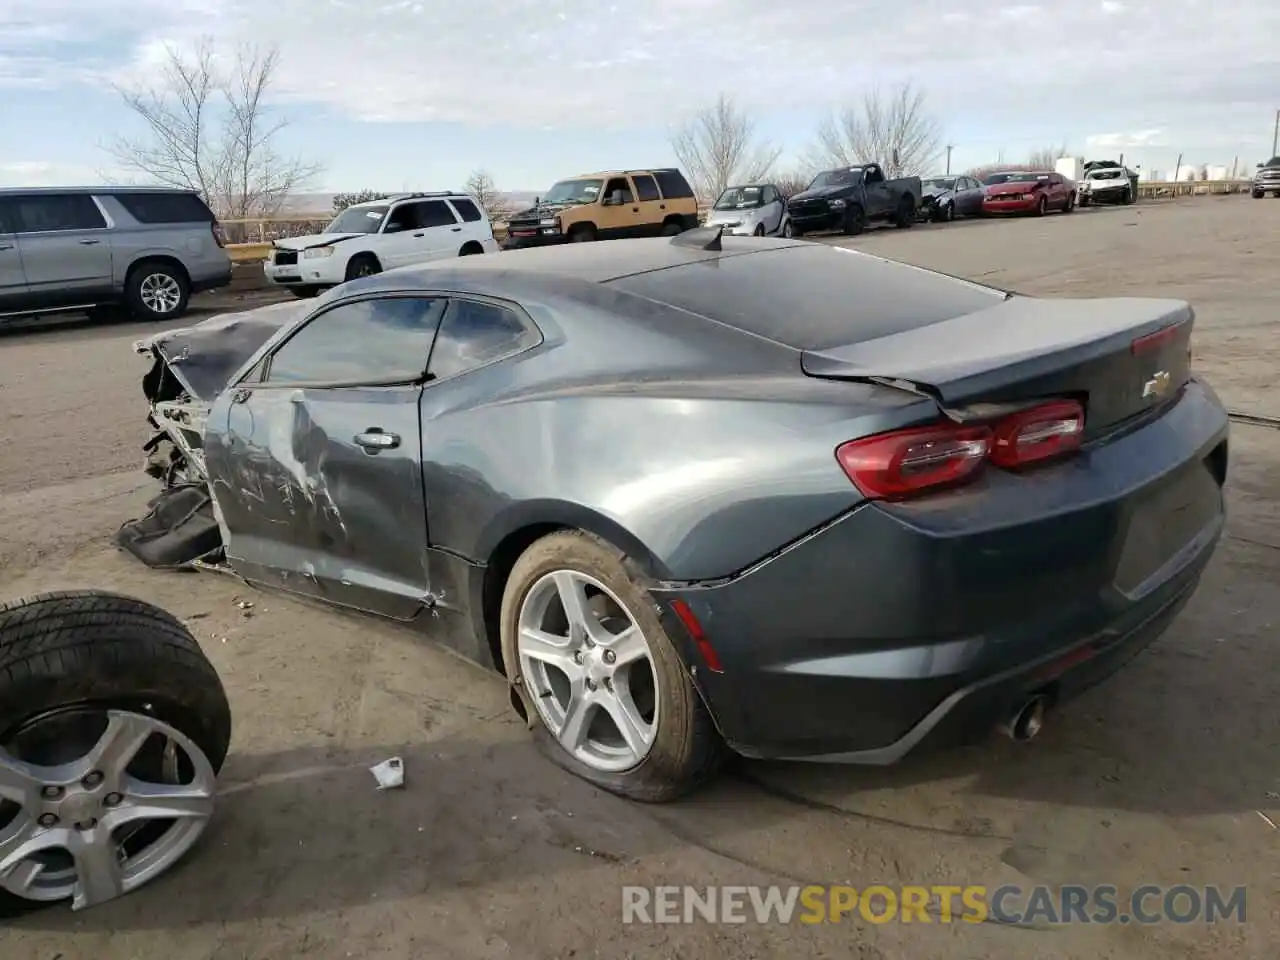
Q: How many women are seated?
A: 0